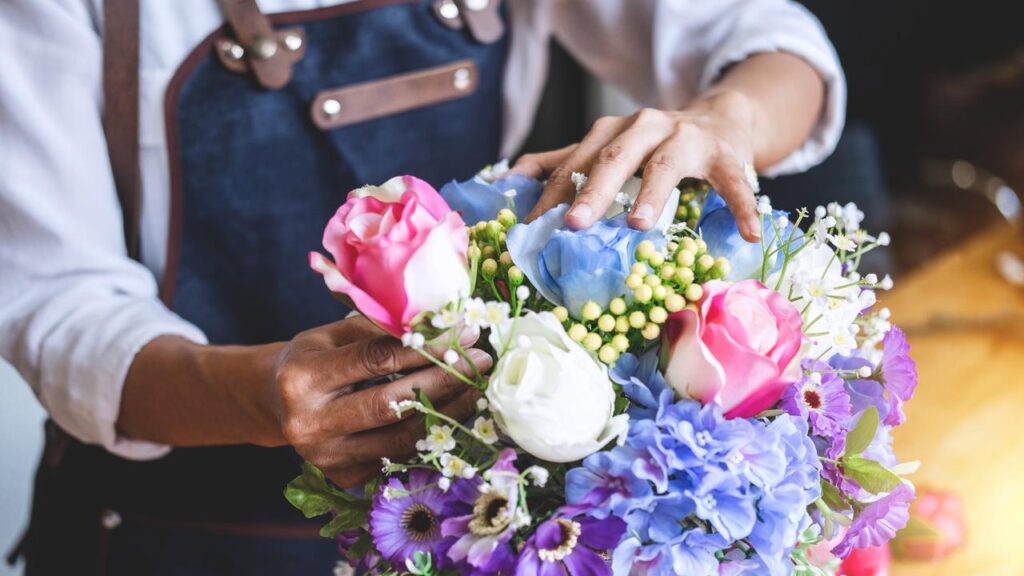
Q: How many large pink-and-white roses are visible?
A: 2